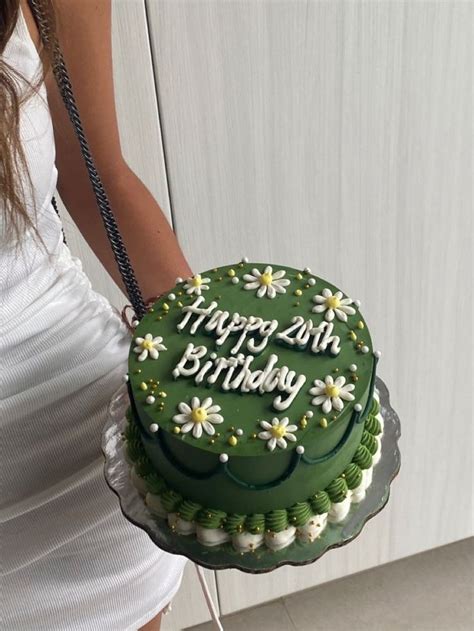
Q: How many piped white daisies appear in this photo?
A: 7